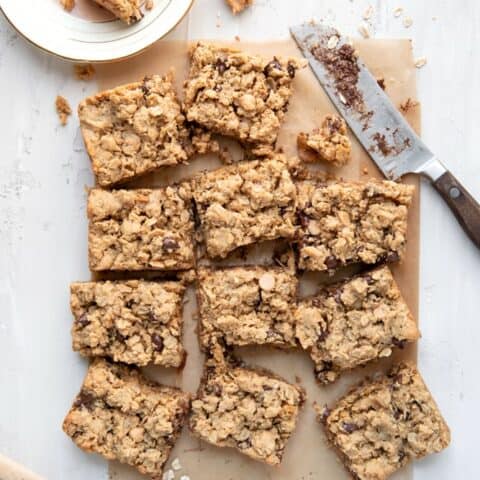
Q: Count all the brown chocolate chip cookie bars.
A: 11